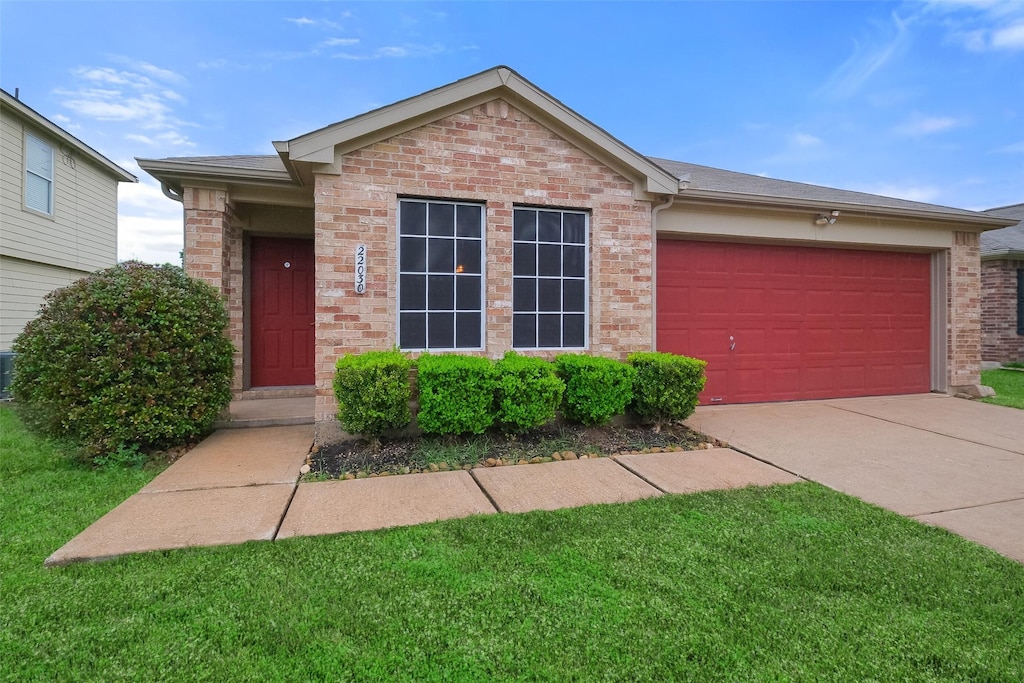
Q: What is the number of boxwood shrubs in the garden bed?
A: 5